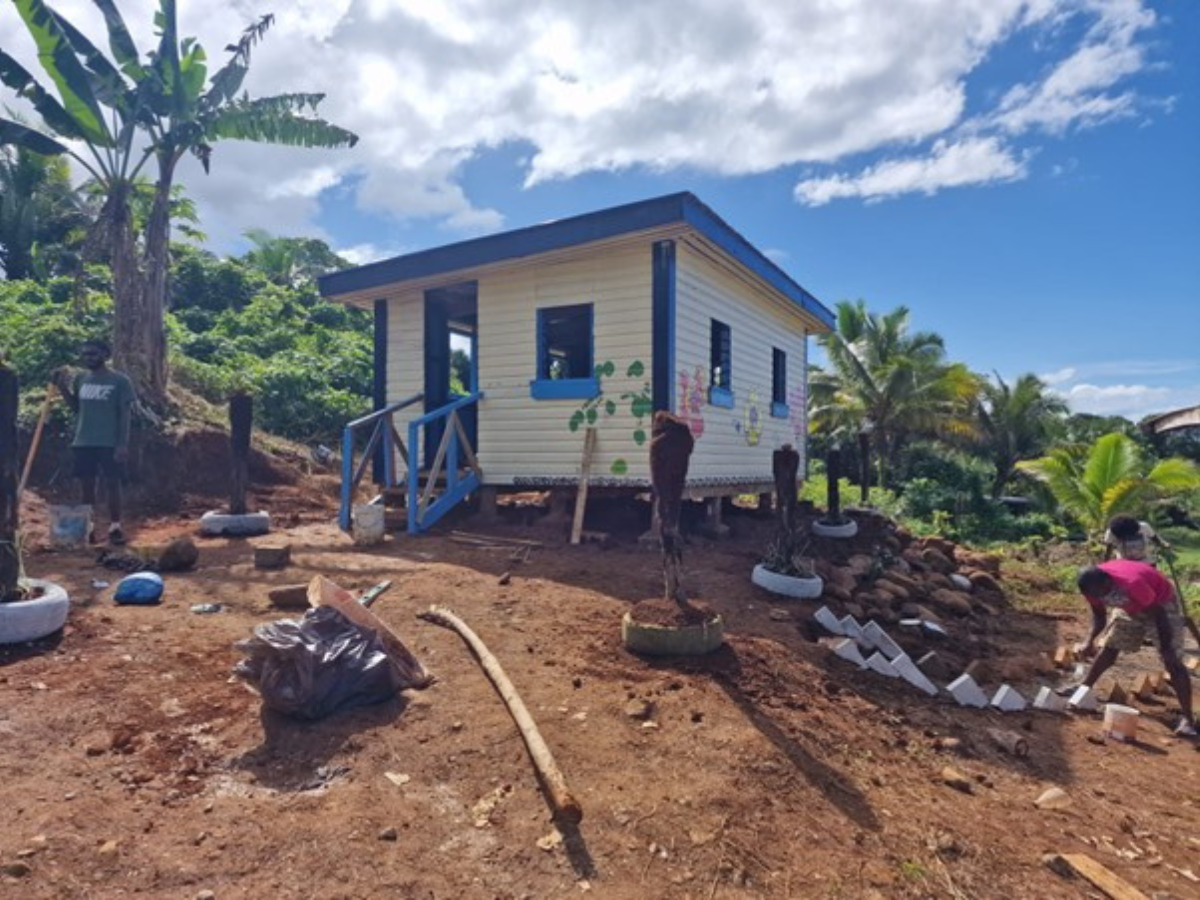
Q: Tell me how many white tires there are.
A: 4